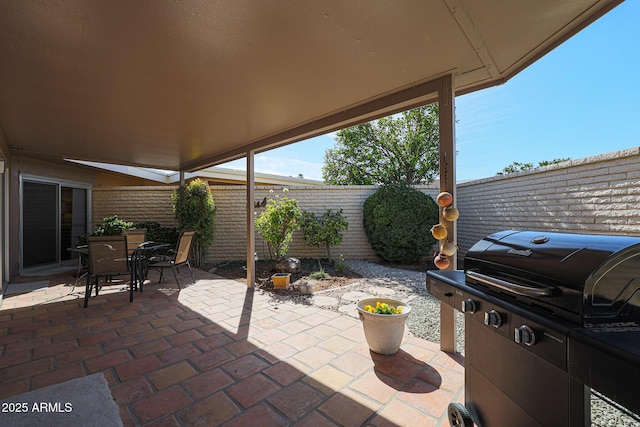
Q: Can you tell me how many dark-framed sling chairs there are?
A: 3